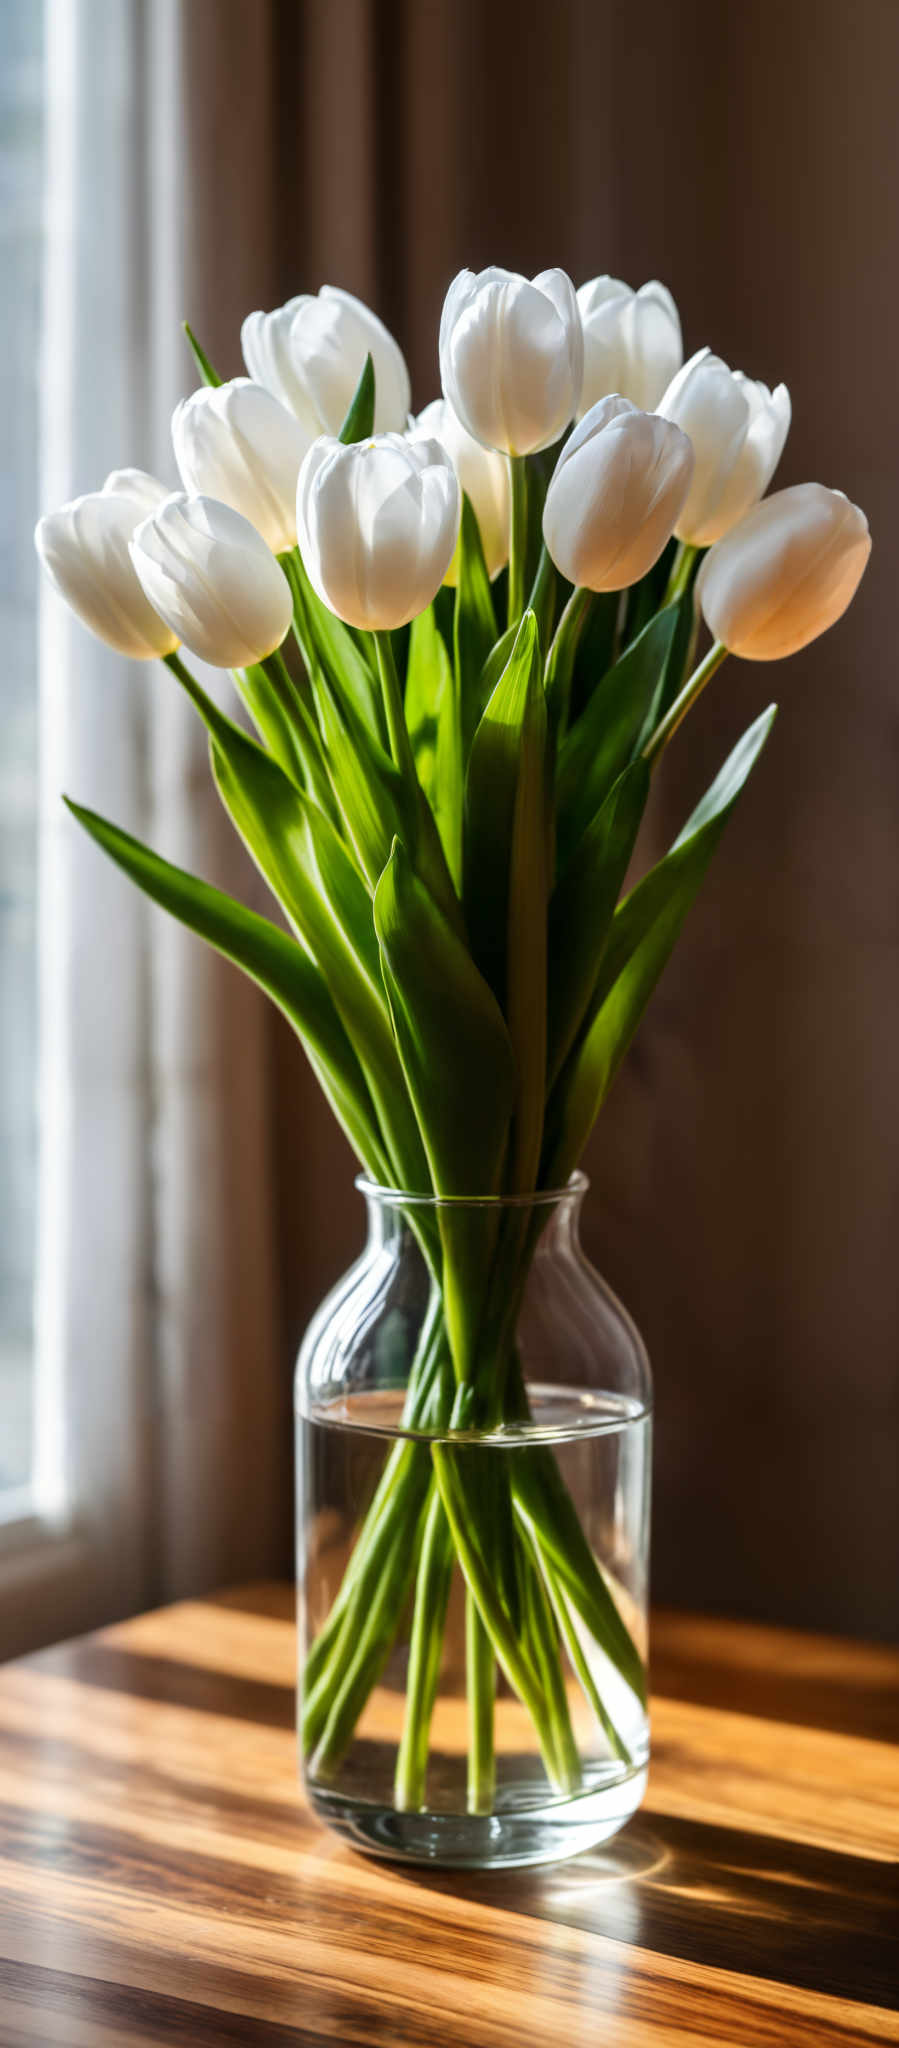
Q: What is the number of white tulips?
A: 11